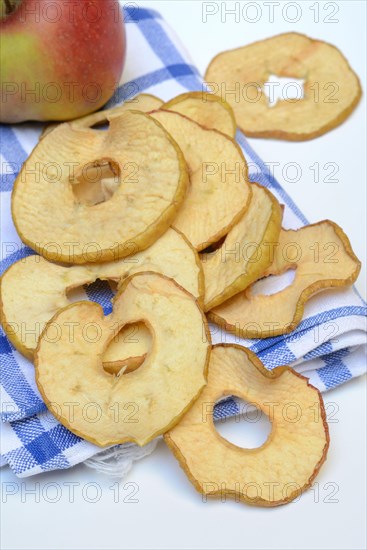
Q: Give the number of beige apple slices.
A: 10